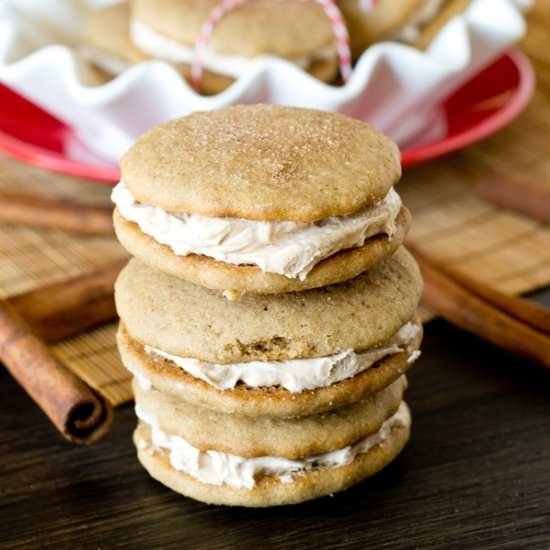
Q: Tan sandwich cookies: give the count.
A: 6